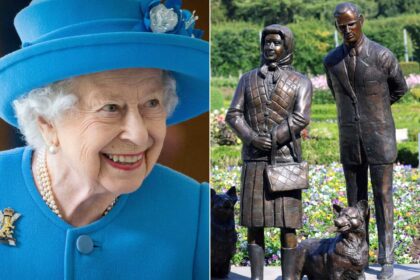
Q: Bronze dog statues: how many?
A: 2